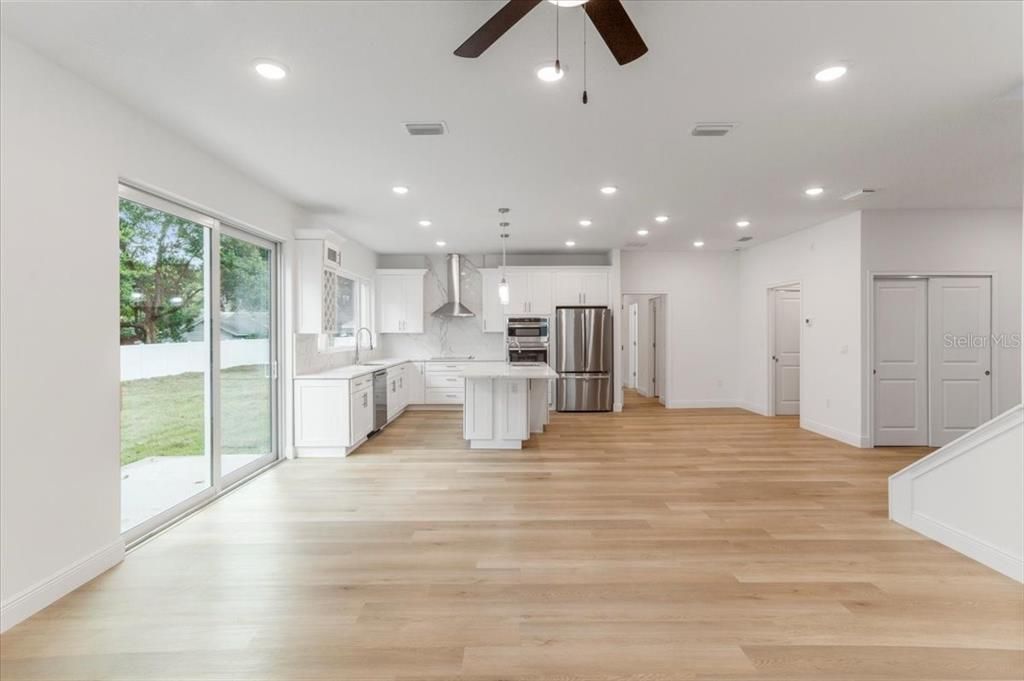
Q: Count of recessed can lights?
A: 14